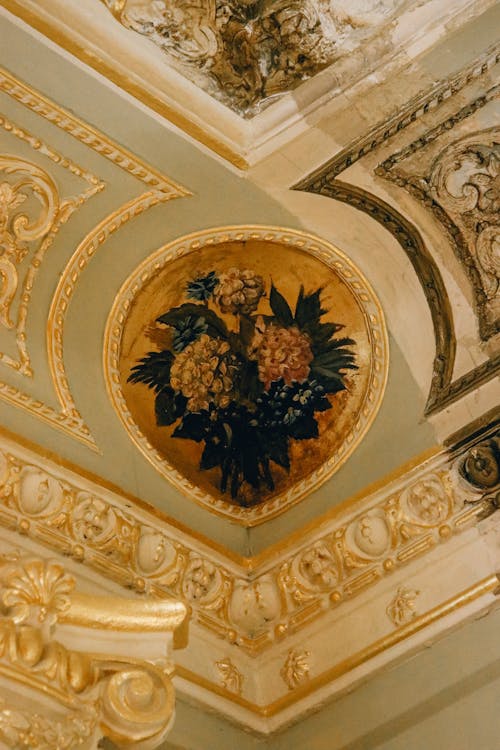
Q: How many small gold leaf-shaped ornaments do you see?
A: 3